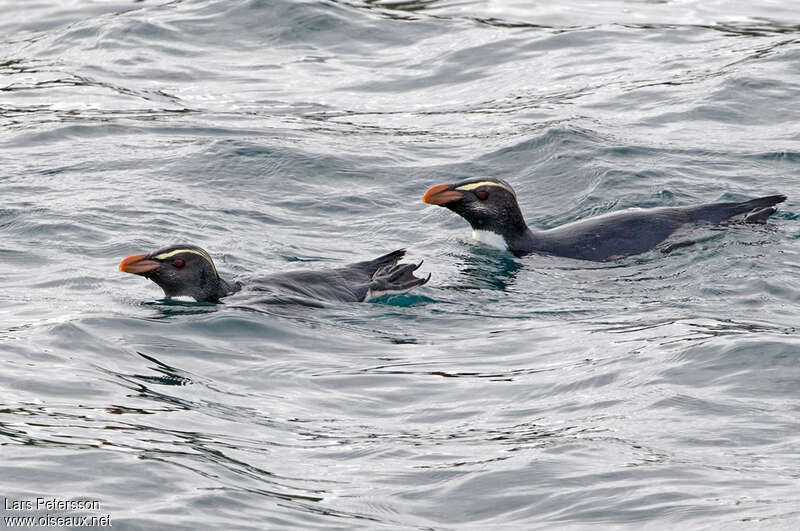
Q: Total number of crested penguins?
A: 2